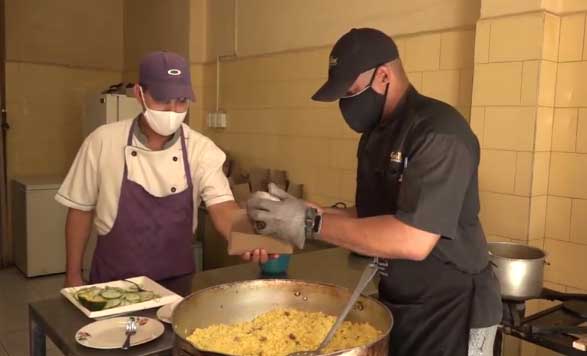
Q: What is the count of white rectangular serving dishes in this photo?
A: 1